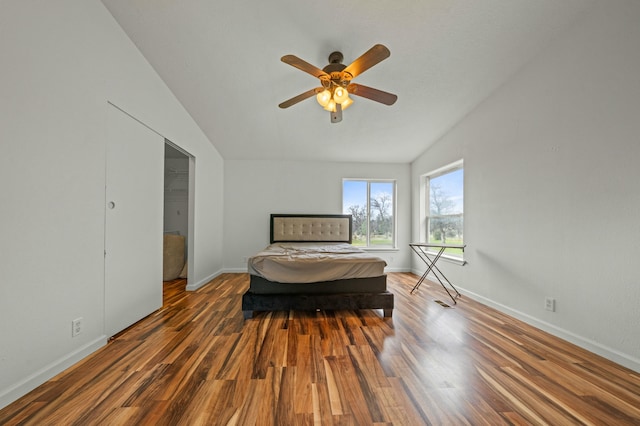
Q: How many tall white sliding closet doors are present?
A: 1